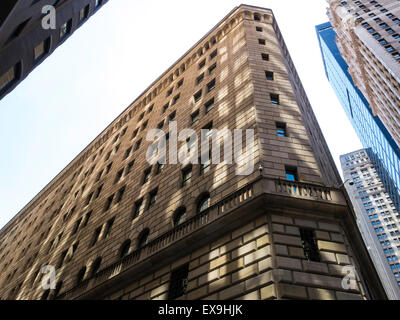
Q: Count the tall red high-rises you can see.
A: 0